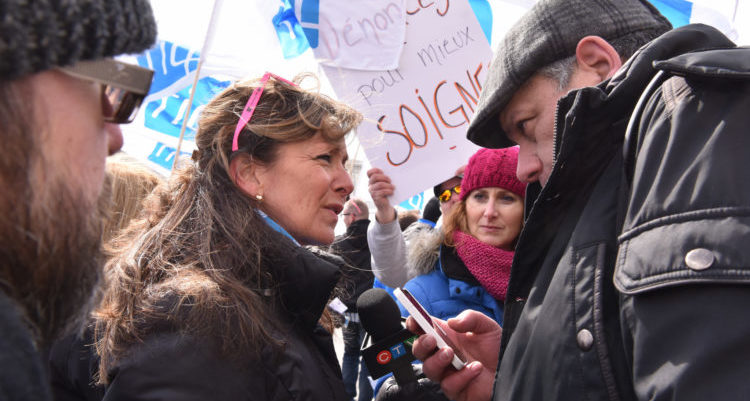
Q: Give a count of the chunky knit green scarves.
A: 0